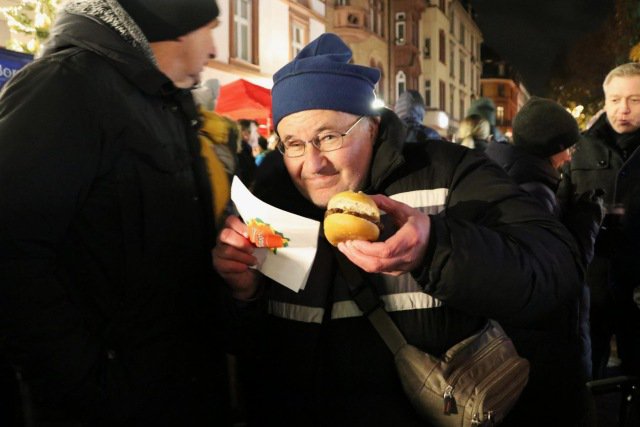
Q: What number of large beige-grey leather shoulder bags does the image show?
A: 1